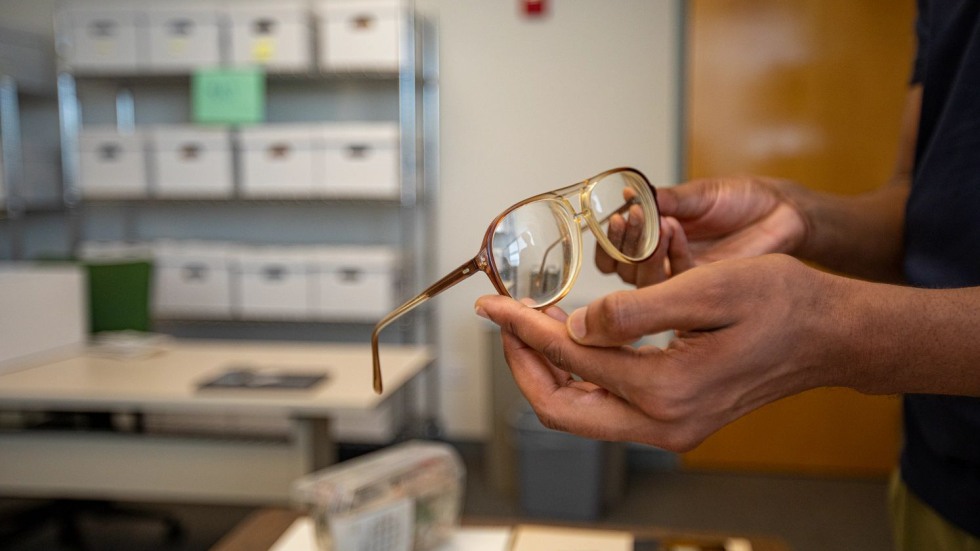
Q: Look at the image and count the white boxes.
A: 12